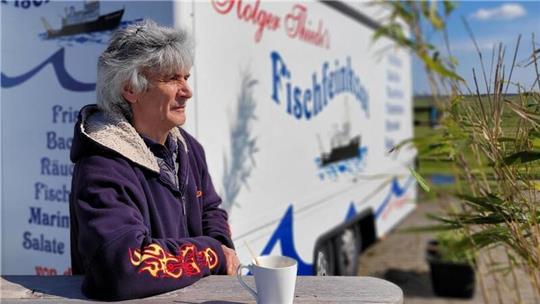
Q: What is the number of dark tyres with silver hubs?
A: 2